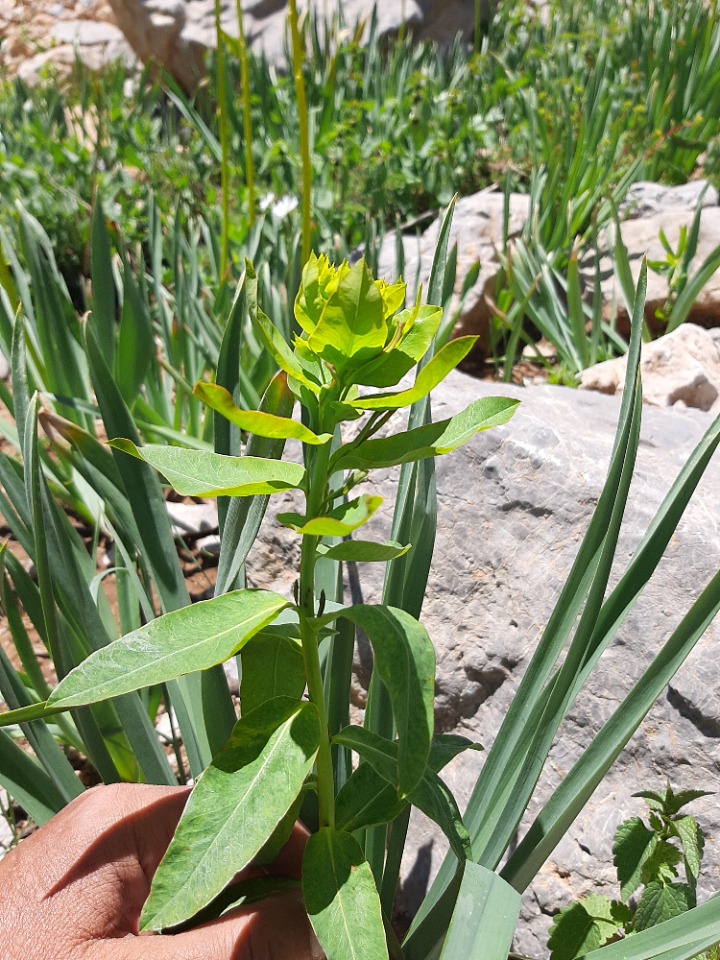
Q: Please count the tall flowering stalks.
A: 3